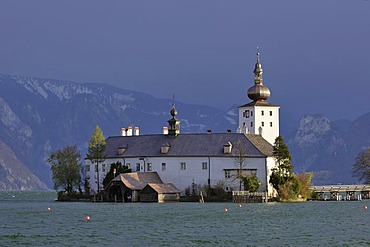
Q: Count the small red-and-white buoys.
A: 5